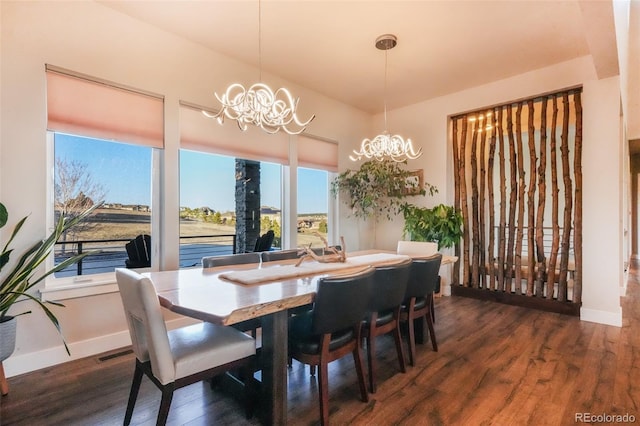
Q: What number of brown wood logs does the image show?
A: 13